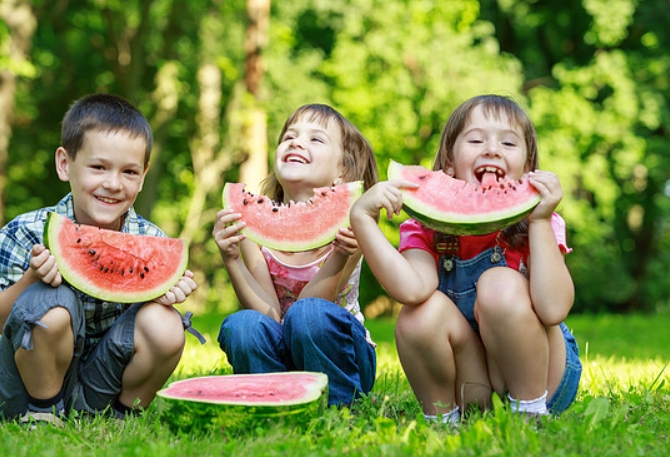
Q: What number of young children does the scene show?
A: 3